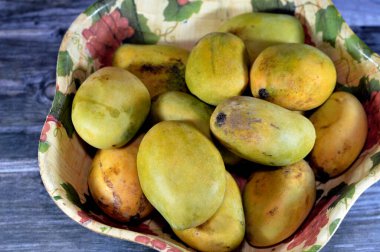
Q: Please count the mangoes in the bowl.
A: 12